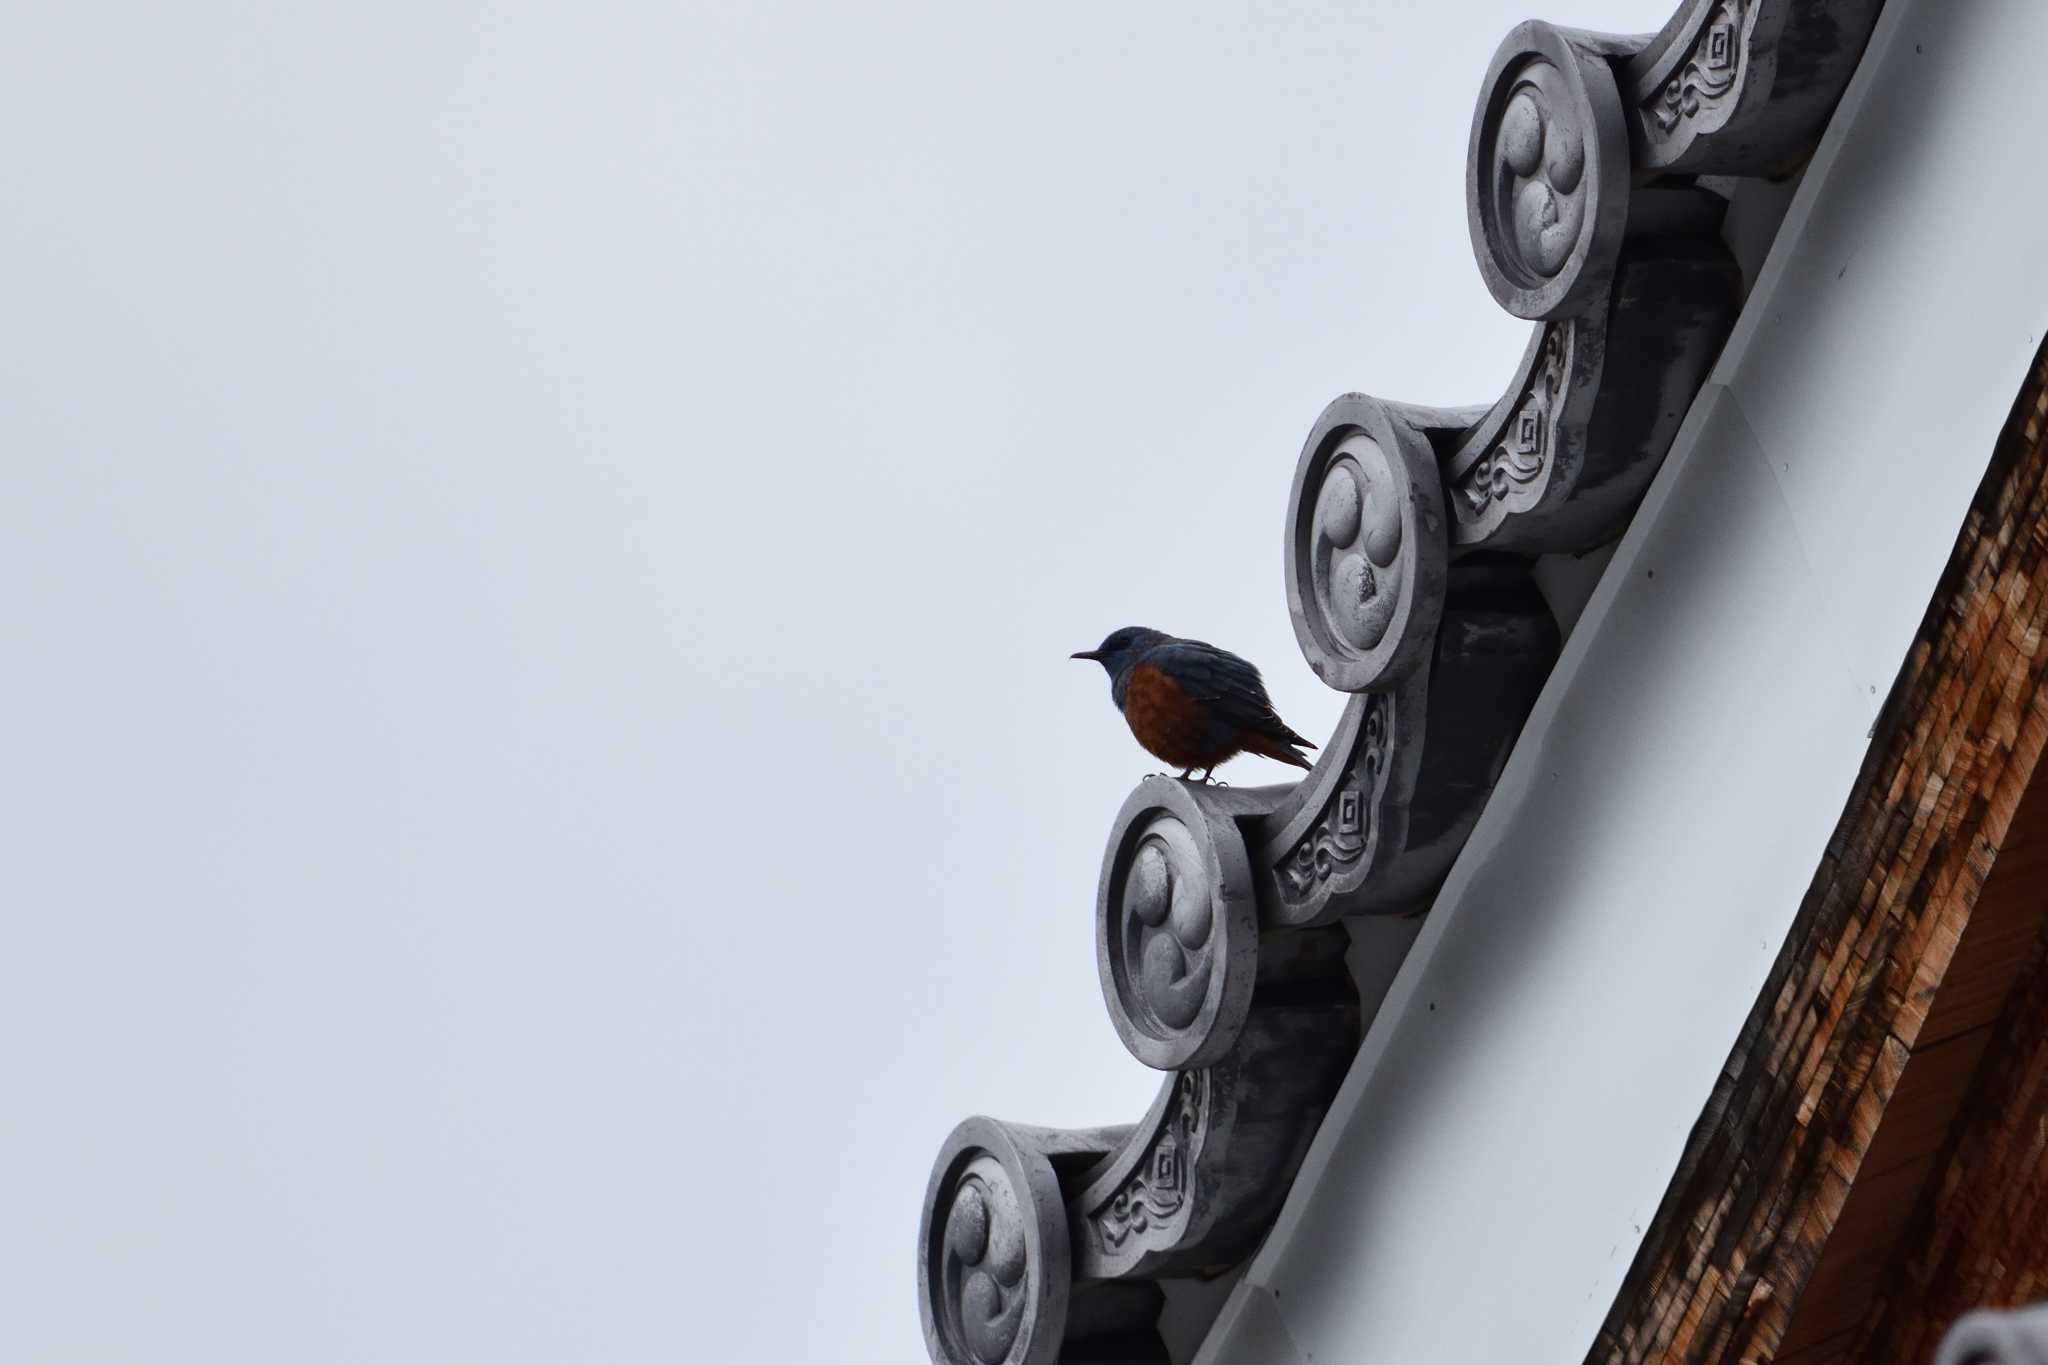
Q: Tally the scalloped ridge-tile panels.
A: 4